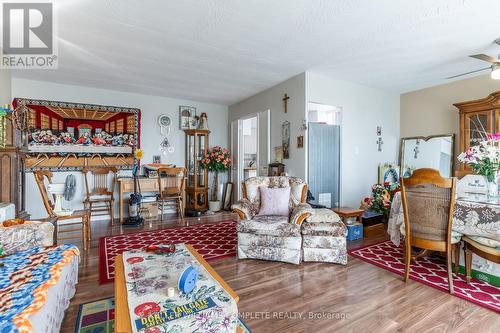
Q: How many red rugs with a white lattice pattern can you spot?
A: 2